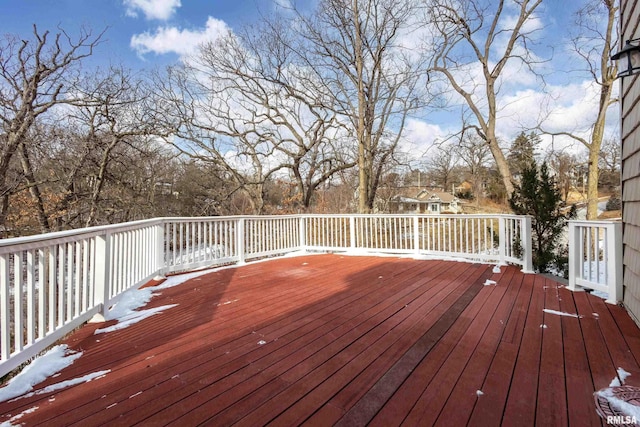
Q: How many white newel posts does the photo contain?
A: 10